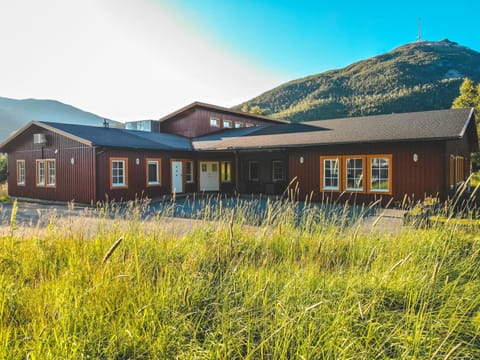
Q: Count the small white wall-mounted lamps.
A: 4